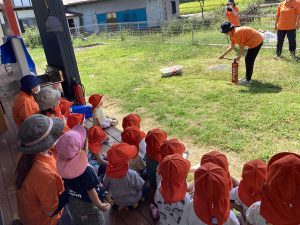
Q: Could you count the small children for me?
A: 15